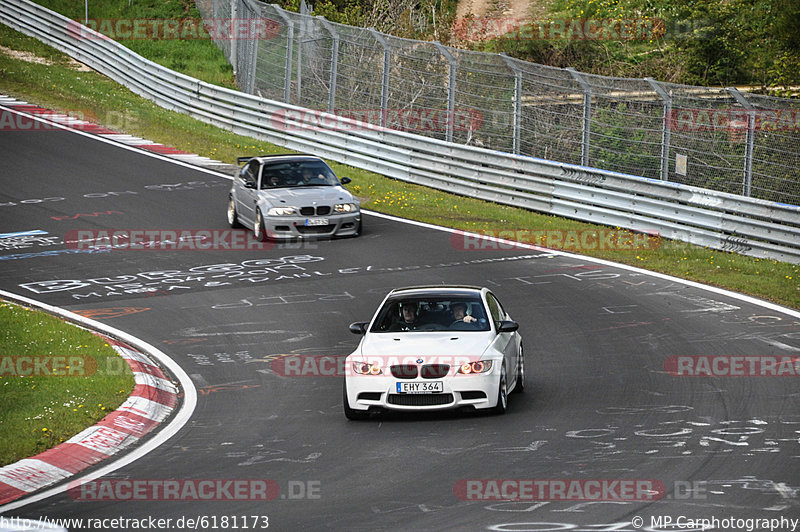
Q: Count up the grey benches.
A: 0